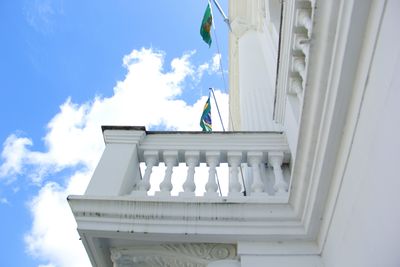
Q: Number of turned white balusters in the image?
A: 11